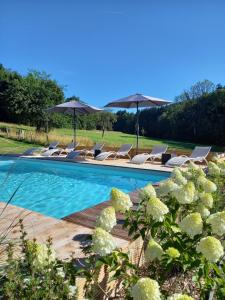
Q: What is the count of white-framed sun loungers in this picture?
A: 6